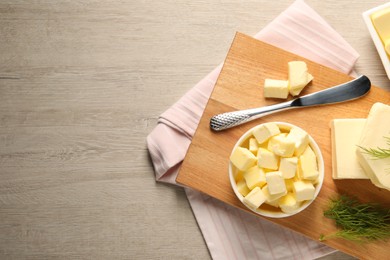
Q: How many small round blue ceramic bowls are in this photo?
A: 0